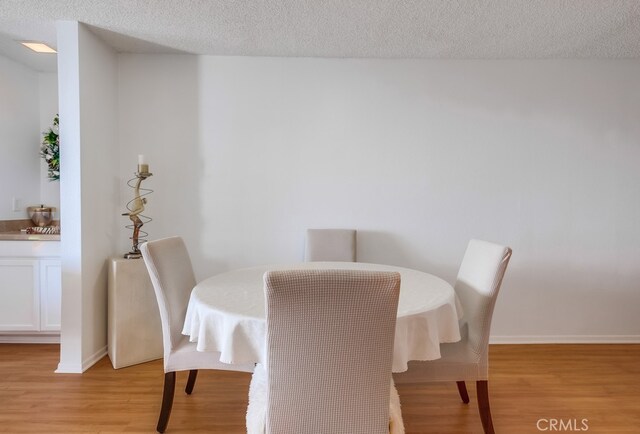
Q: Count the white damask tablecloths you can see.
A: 1